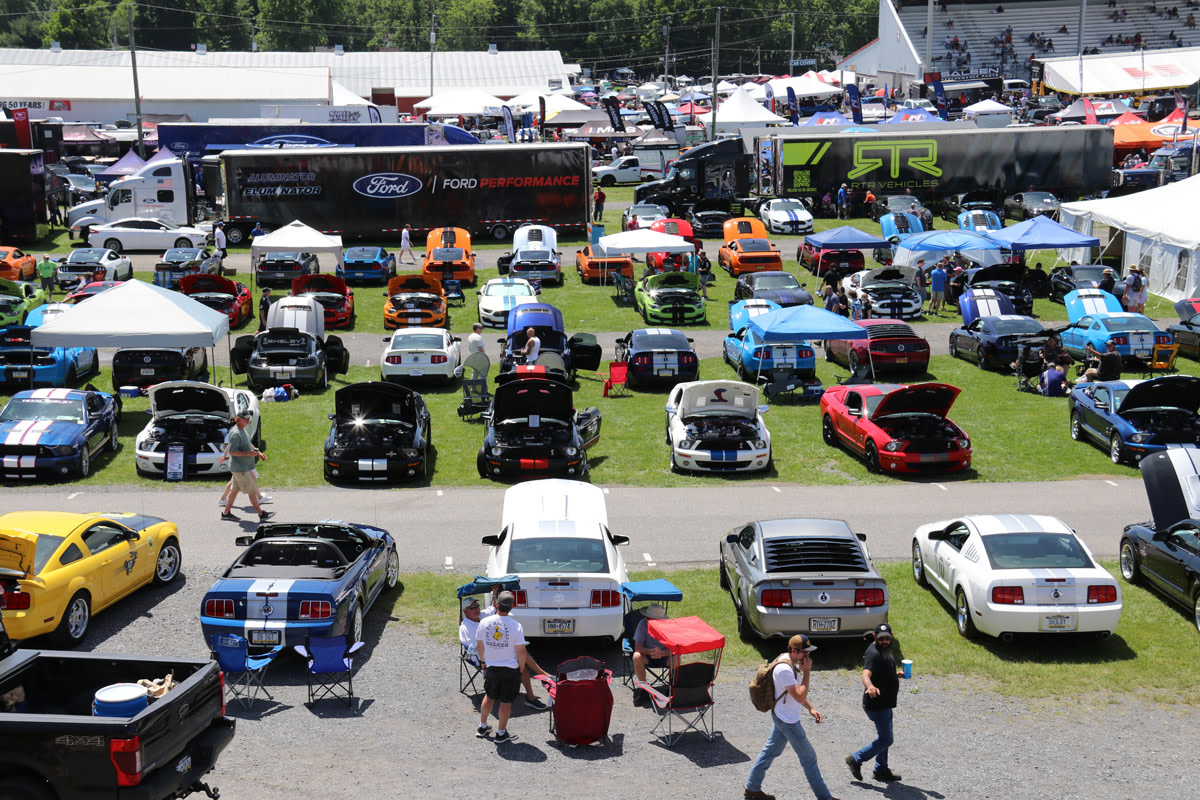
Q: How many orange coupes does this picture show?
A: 5